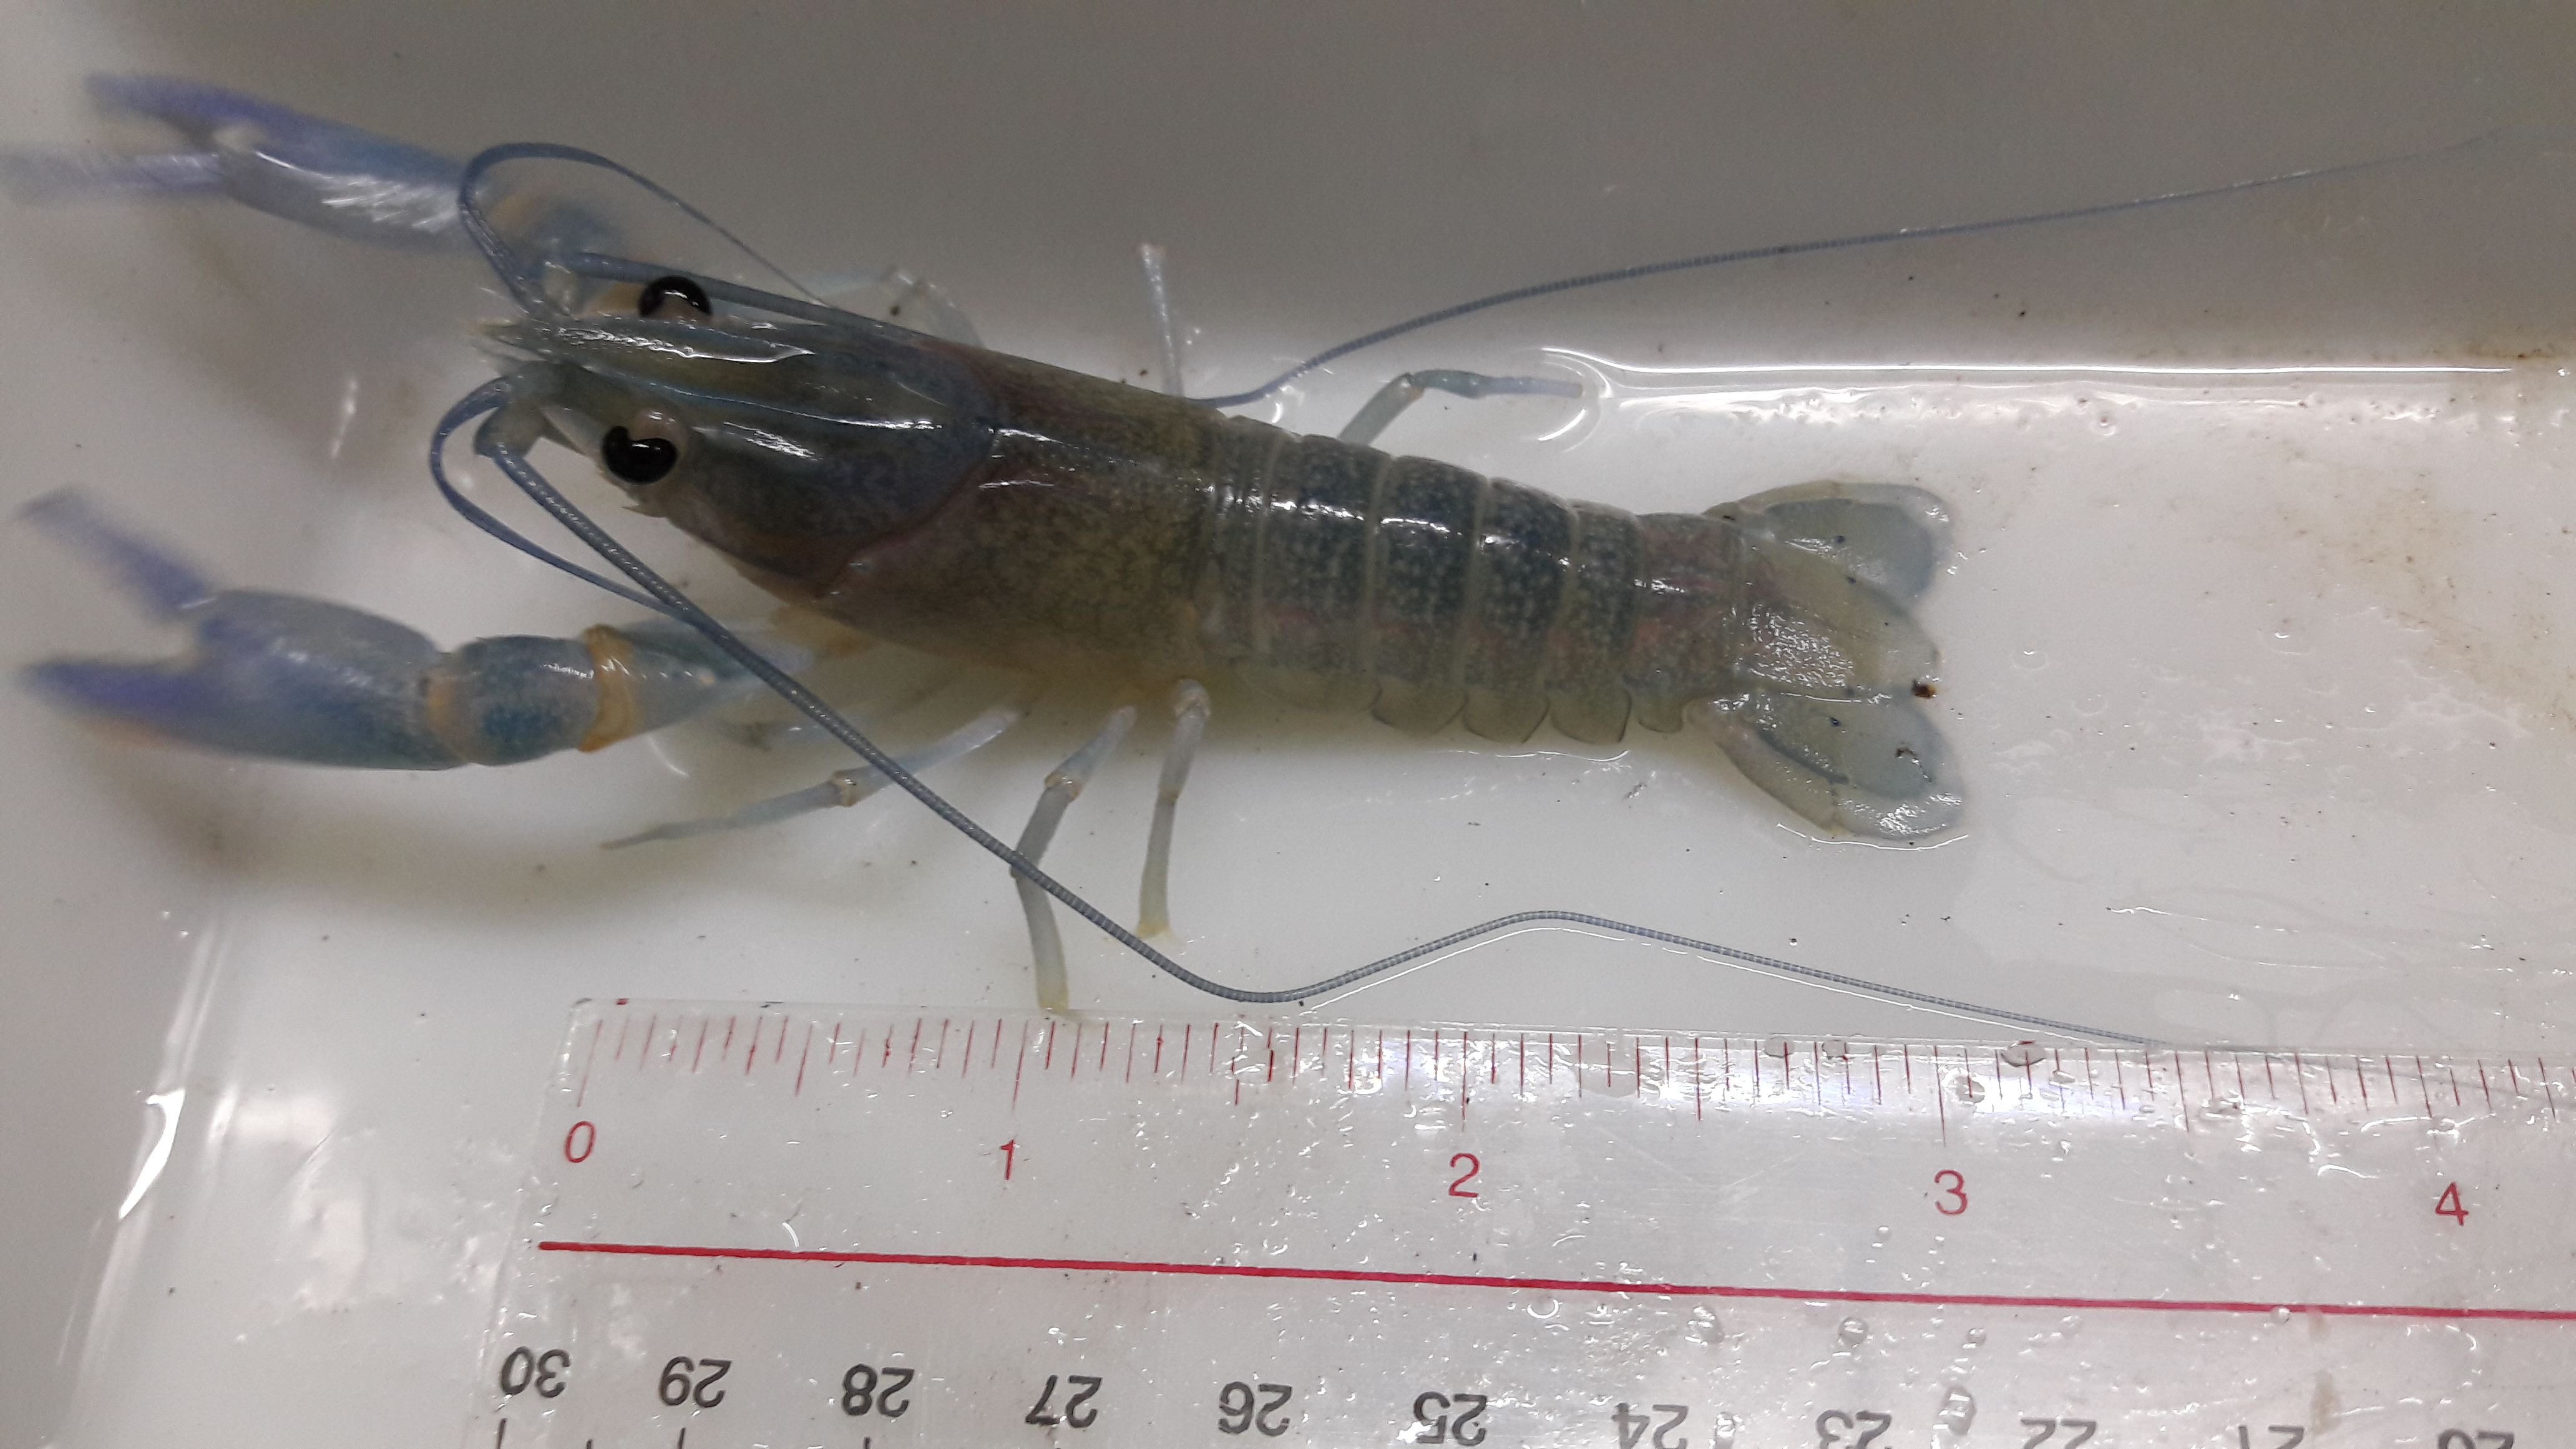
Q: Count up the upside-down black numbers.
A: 11